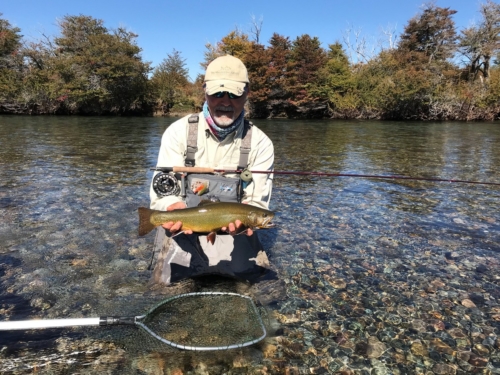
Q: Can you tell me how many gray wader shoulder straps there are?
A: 2